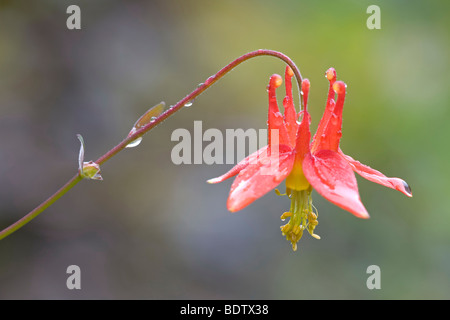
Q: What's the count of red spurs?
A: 5